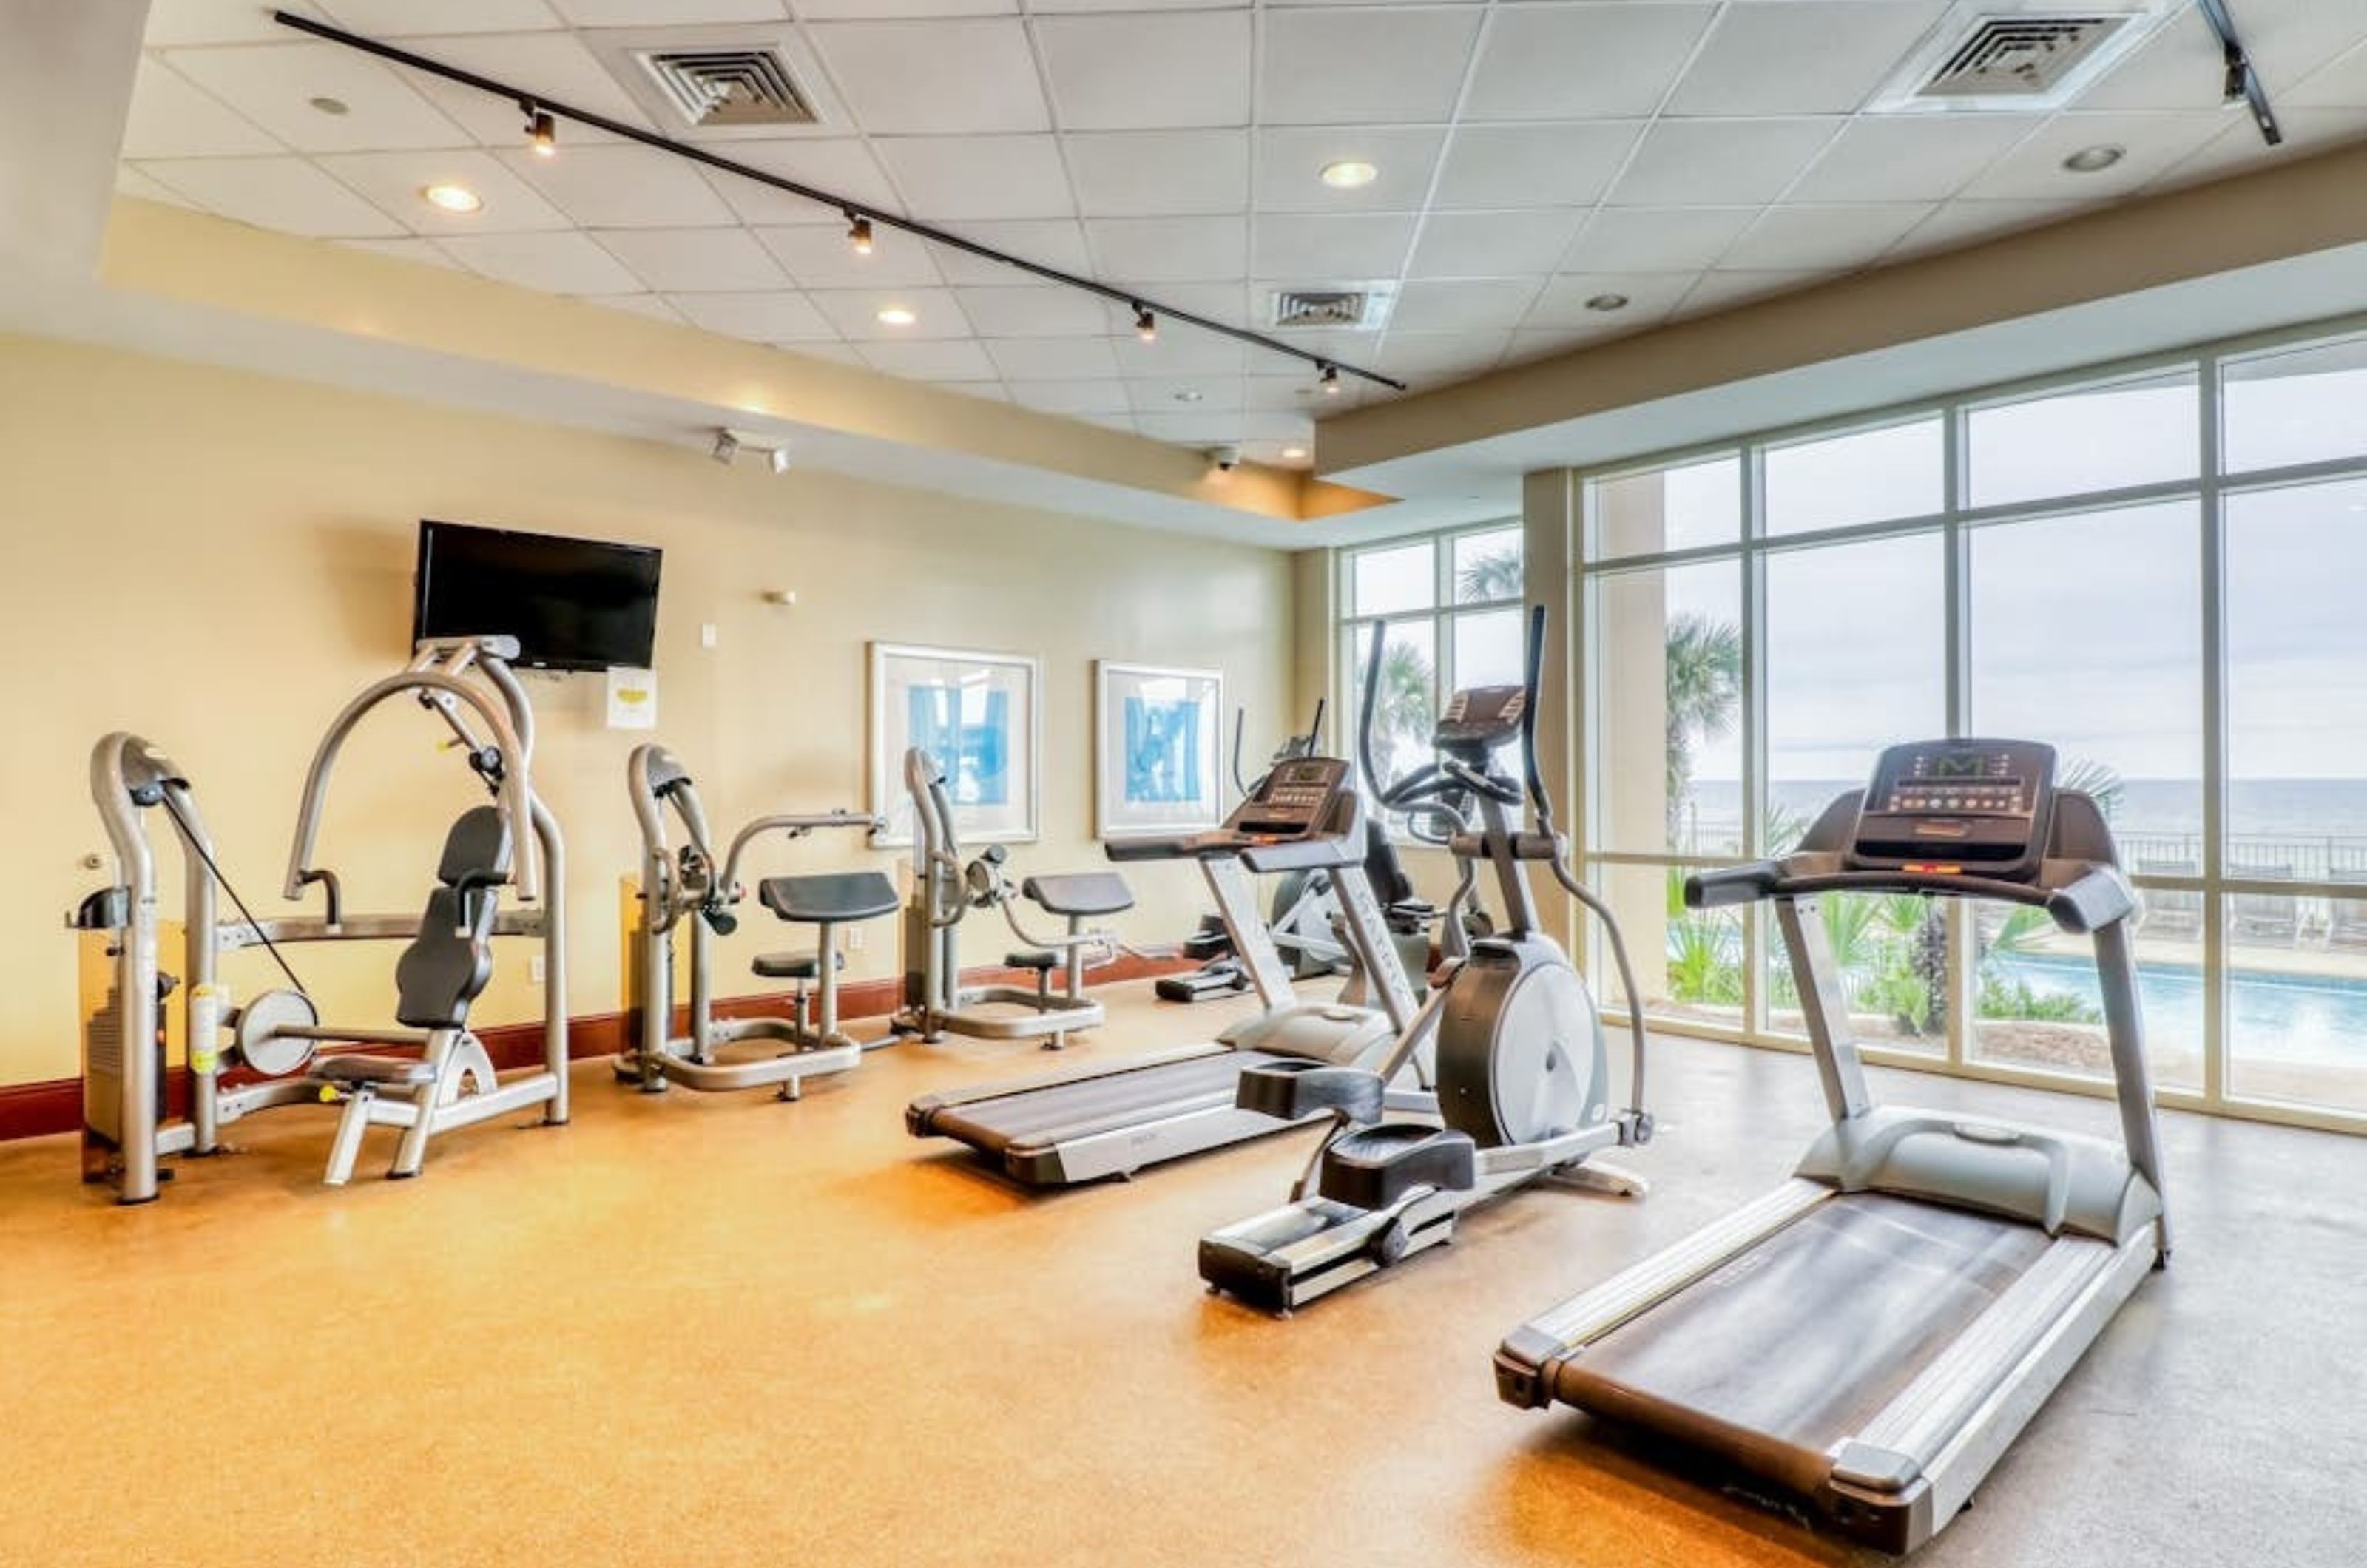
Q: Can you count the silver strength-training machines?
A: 3